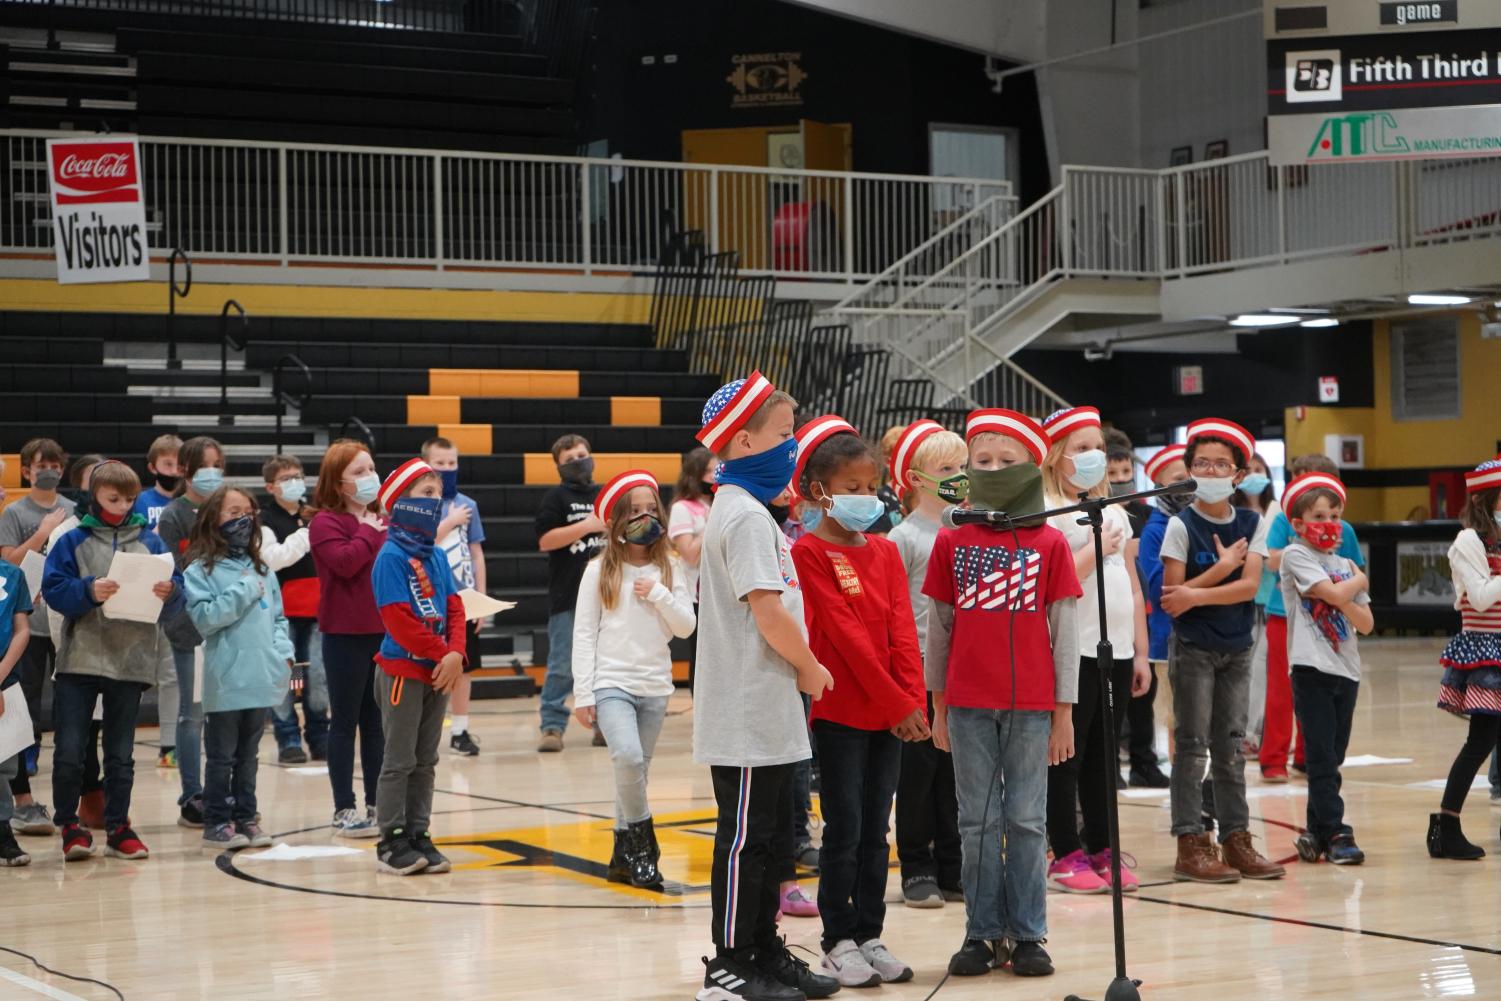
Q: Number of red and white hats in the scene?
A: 11